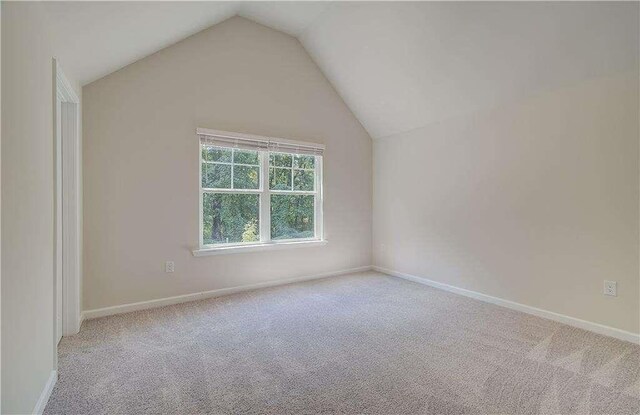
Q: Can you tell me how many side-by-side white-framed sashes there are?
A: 2